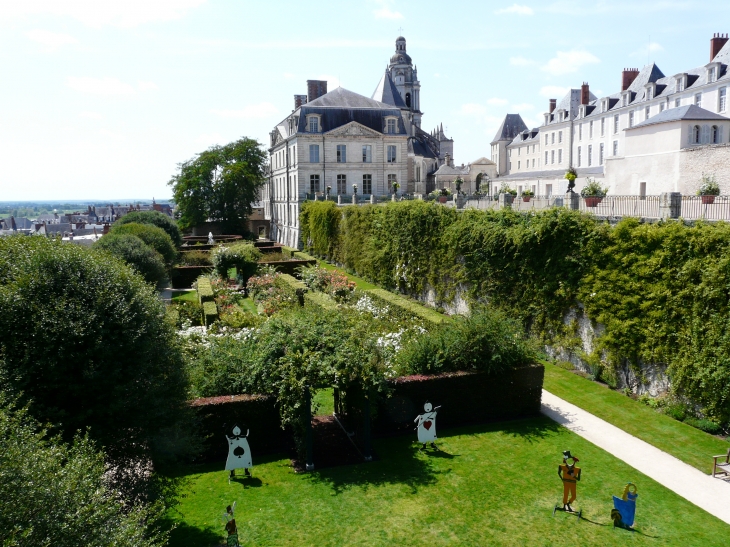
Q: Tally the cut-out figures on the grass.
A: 5